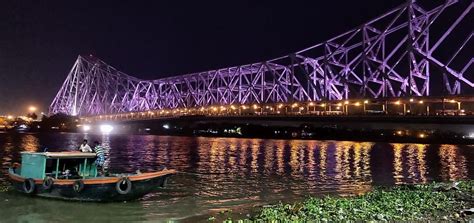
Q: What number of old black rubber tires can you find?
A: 4